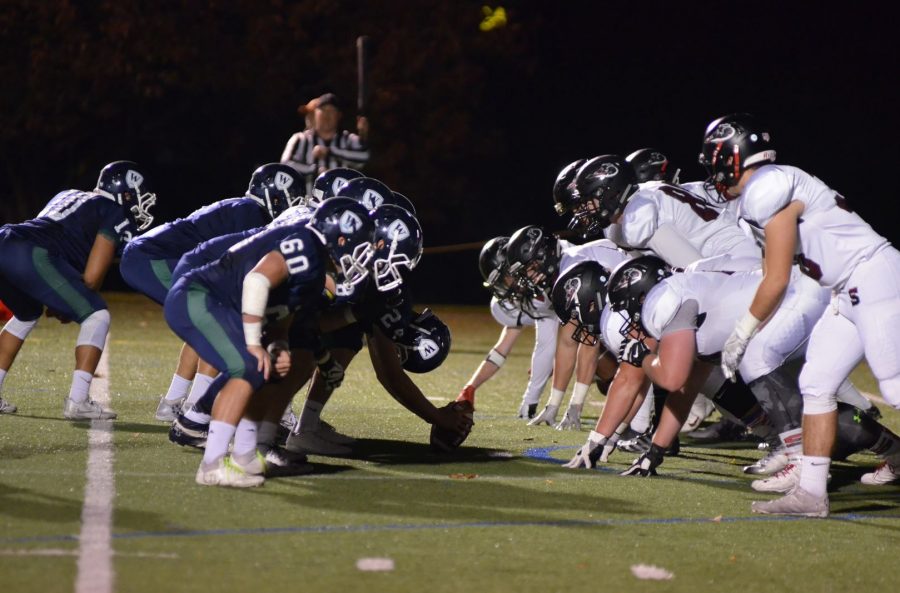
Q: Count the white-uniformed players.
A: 8